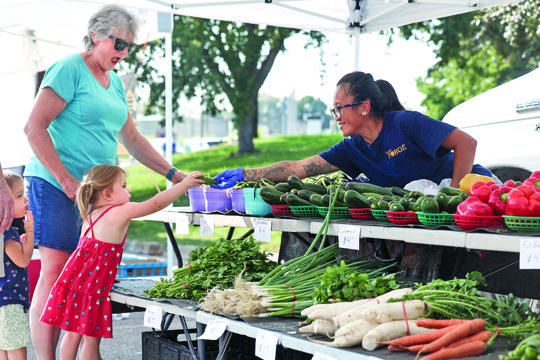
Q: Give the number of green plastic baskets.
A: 5